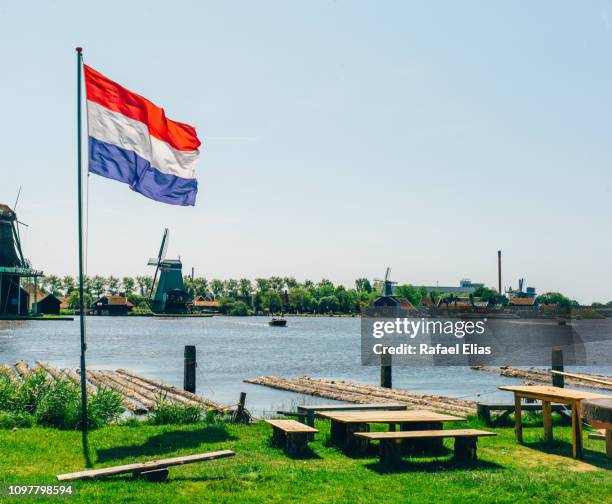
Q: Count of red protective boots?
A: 0